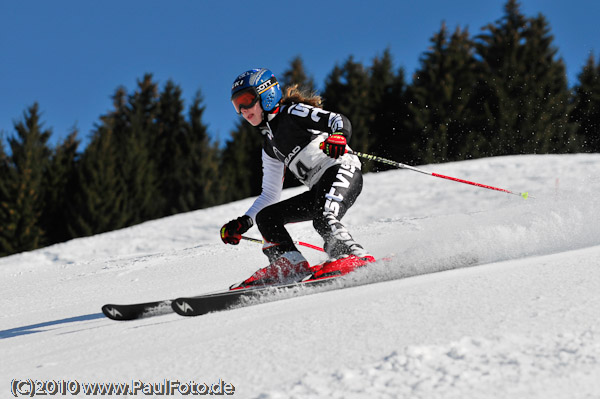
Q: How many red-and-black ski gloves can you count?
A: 2